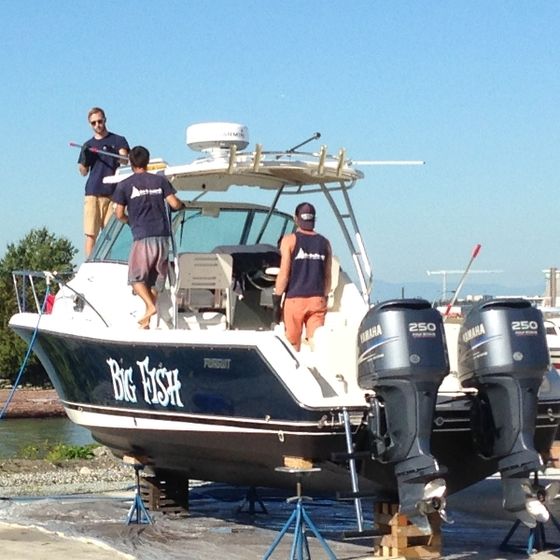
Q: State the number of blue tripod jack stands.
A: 4